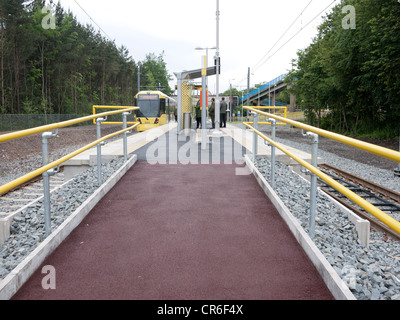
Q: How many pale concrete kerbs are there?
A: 2